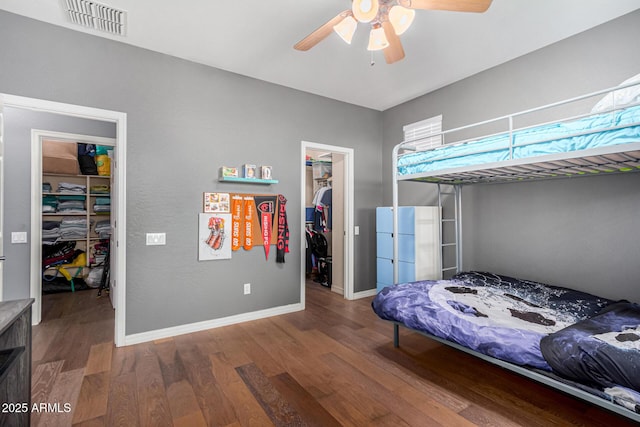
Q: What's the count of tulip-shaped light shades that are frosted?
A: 4